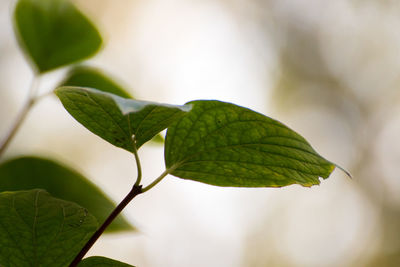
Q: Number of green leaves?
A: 7